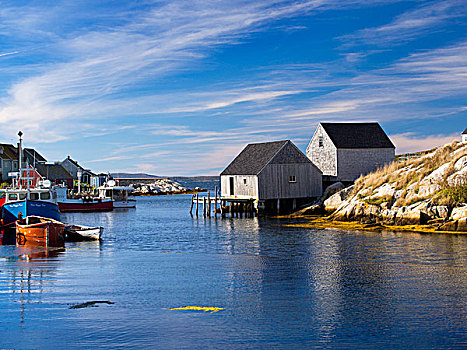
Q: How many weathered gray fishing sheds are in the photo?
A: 2